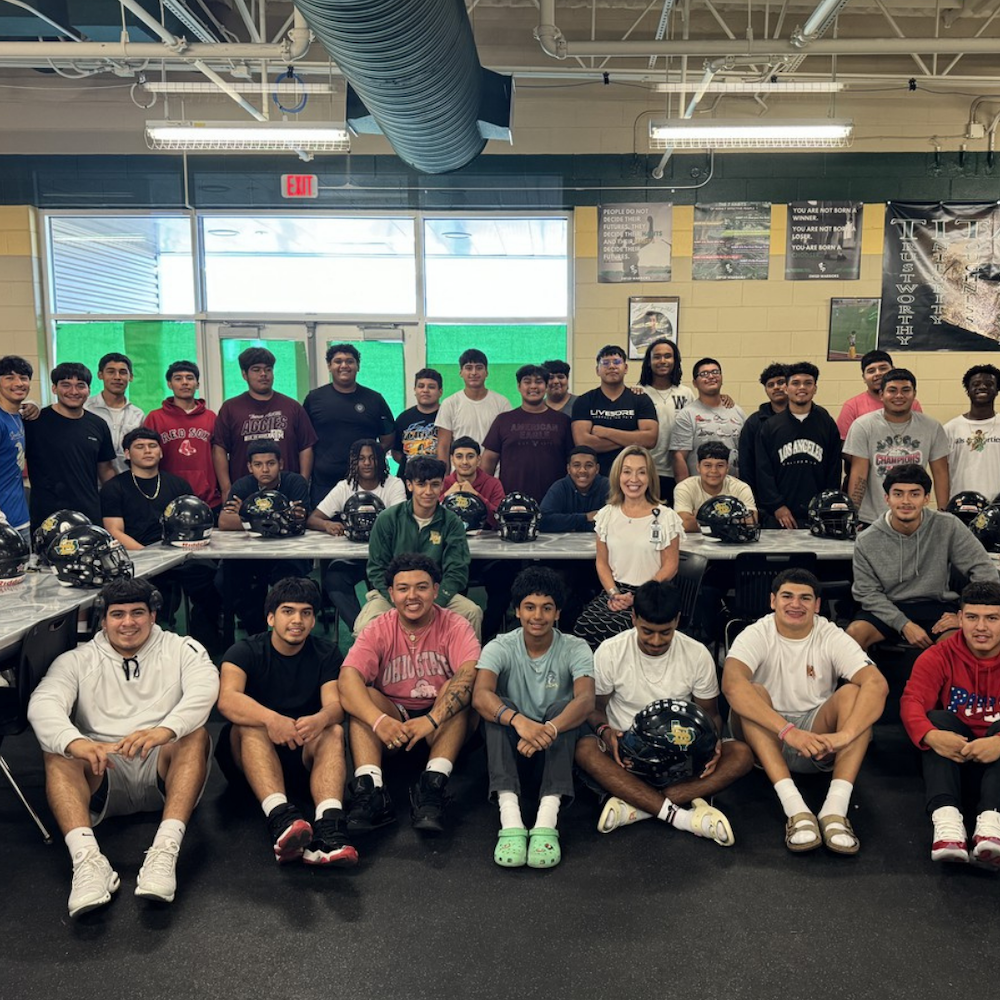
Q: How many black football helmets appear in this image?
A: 13